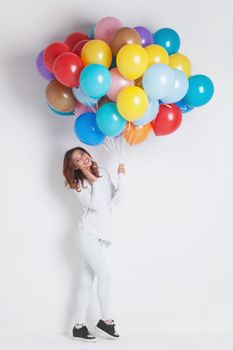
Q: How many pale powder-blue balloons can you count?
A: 4